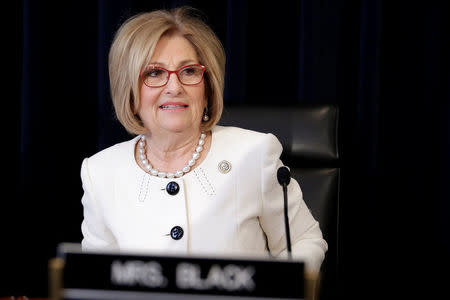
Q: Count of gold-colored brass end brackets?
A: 2